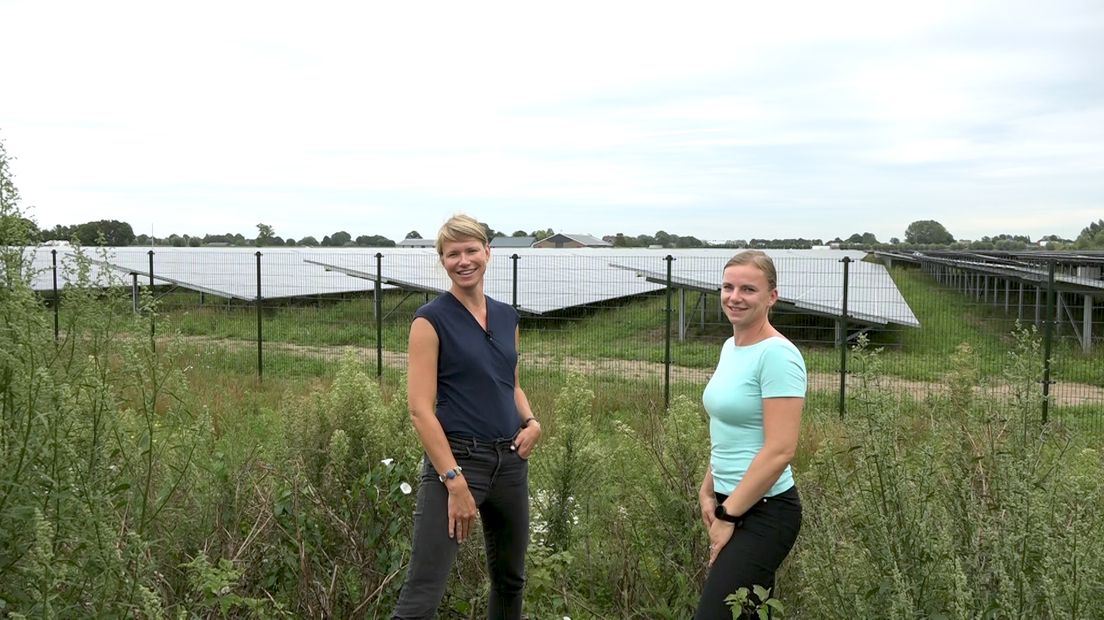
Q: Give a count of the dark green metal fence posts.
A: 8